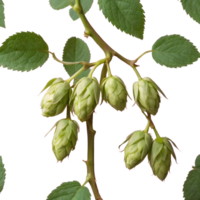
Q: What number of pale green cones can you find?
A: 7